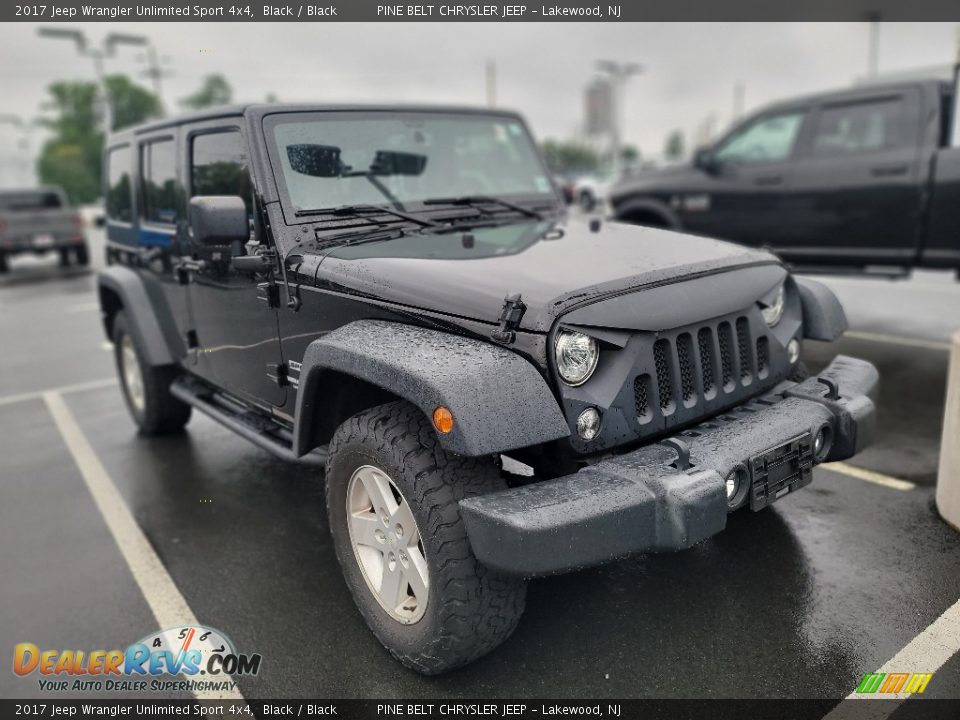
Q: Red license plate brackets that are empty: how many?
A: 0